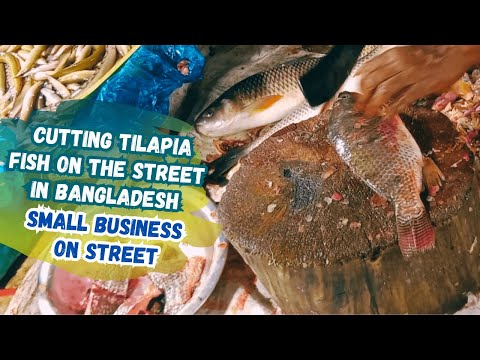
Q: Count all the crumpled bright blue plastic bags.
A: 1